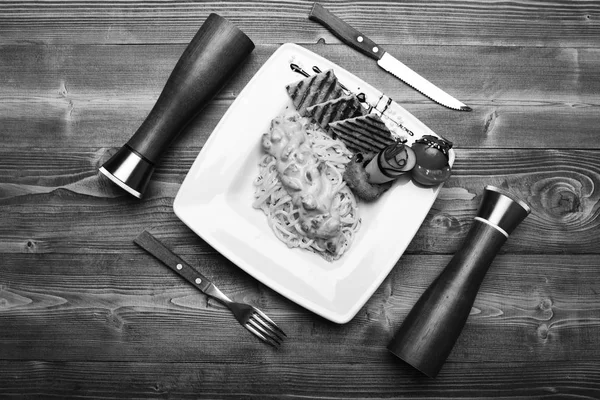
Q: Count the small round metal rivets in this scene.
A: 4